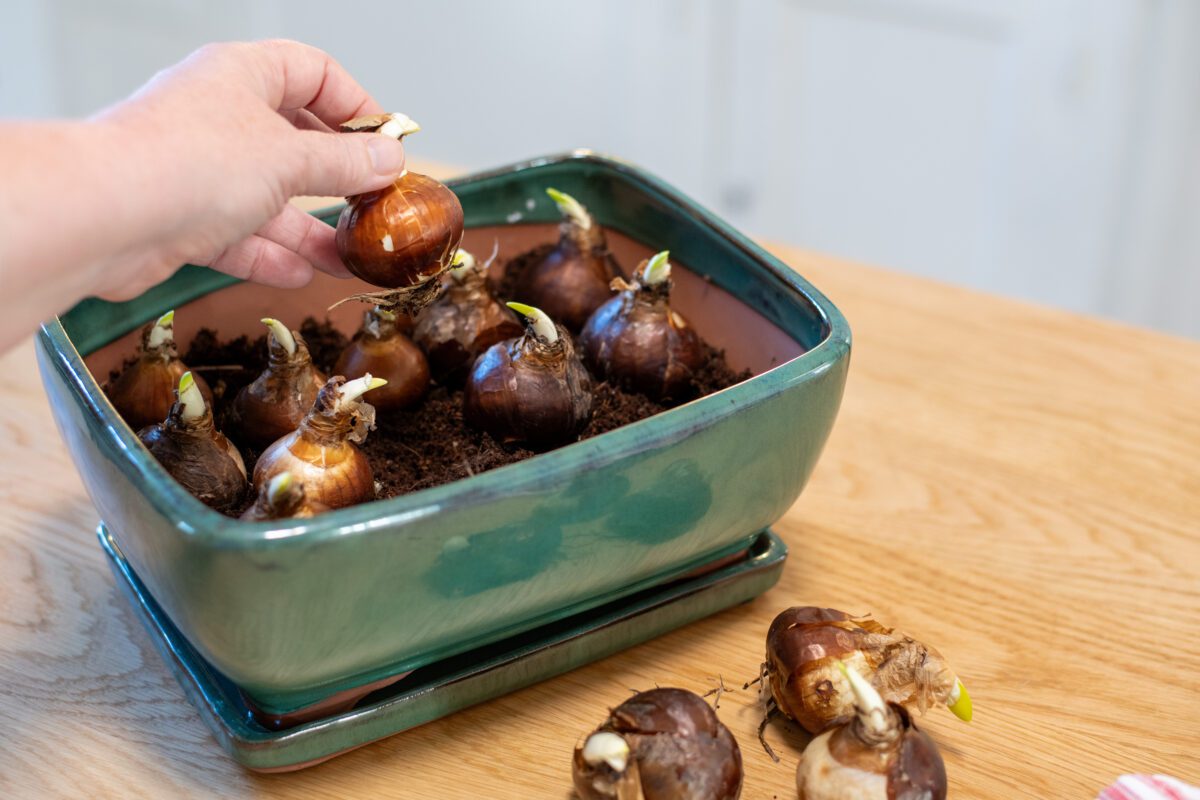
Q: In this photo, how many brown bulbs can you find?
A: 14